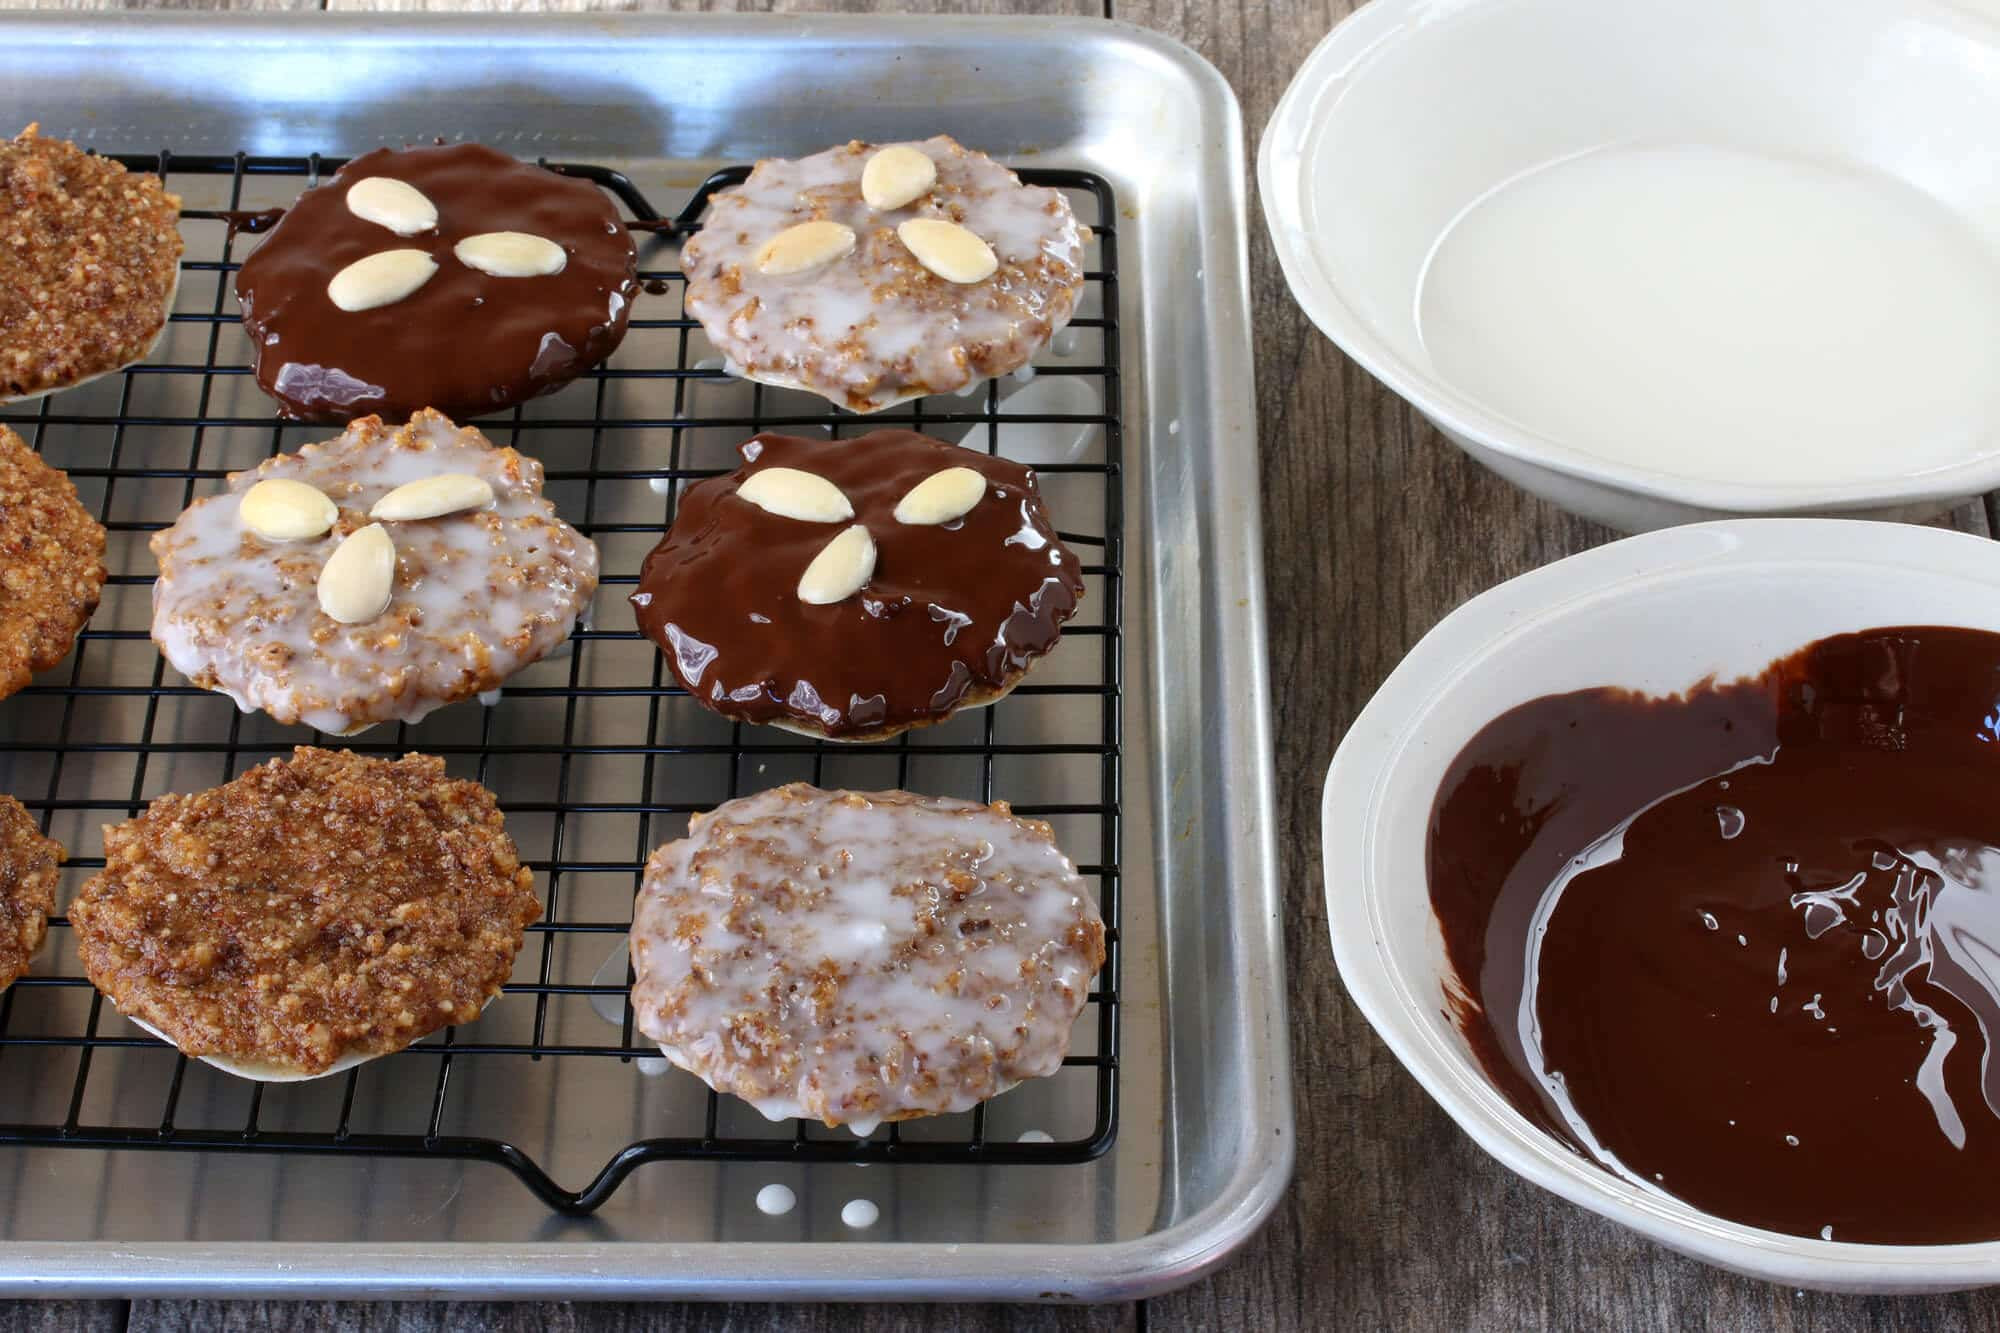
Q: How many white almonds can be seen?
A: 12